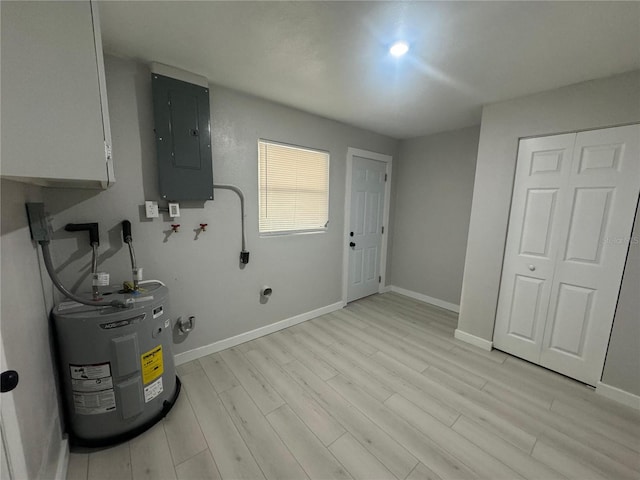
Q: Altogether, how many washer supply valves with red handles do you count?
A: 2